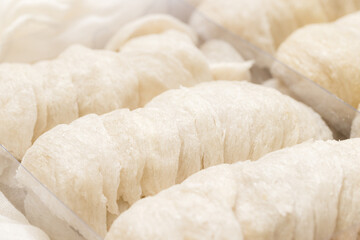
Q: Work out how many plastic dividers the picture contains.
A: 2